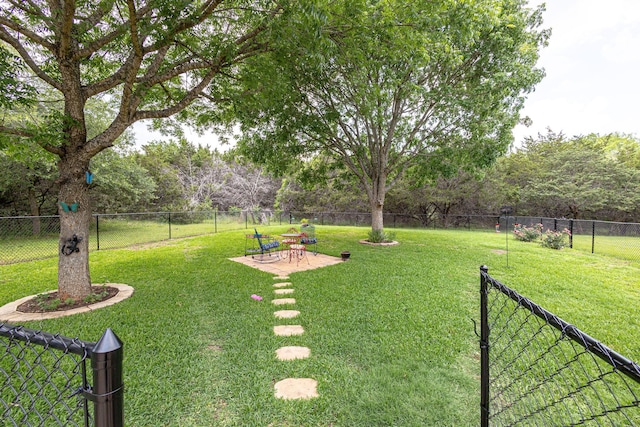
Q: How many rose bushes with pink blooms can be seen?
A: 2